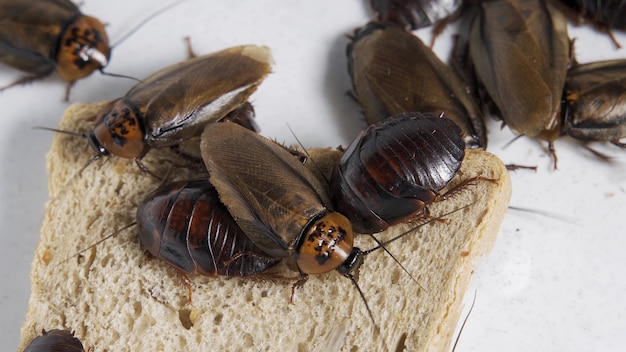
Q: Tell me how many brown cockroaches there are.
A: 6